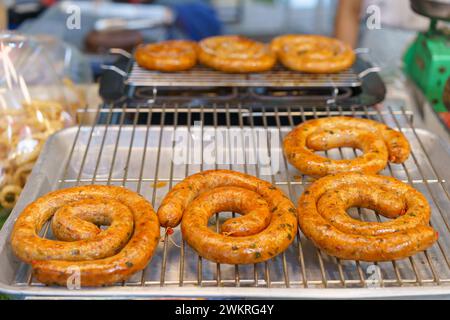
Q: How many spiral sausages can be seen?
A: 7